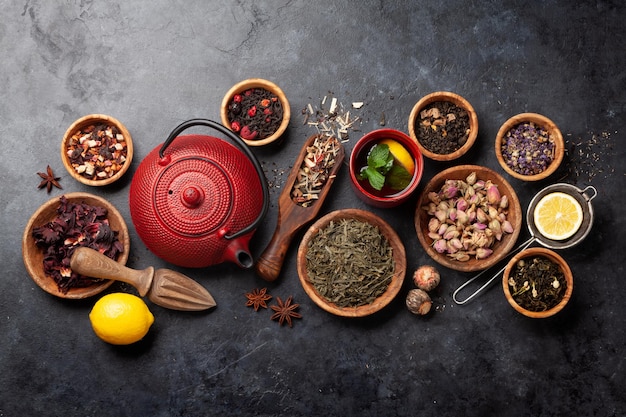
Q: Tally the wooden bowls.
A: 8